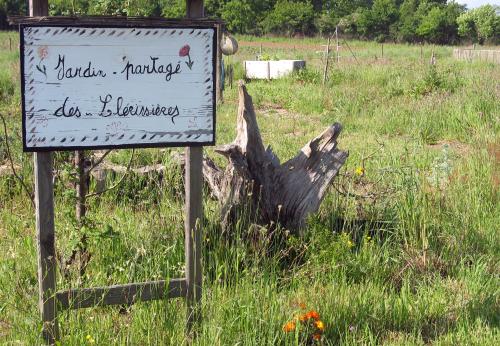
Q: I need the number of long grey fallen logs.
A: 1